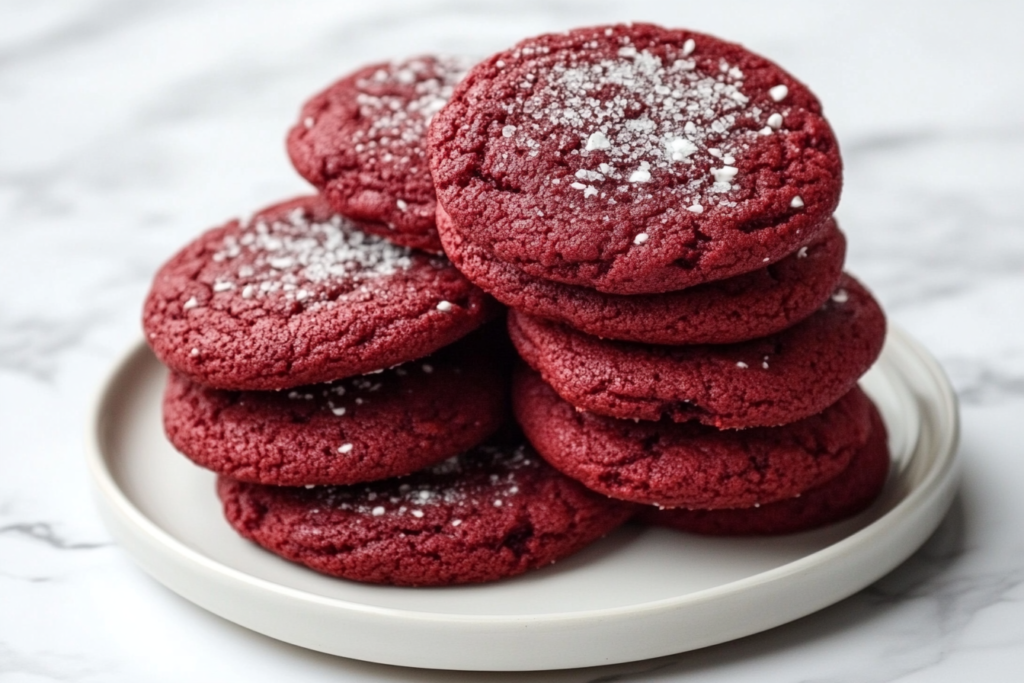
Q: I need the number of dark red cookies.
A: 9